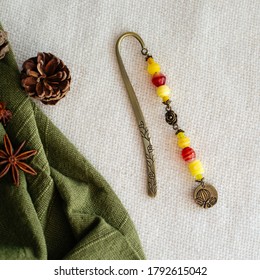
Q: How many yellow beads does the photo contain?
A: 8